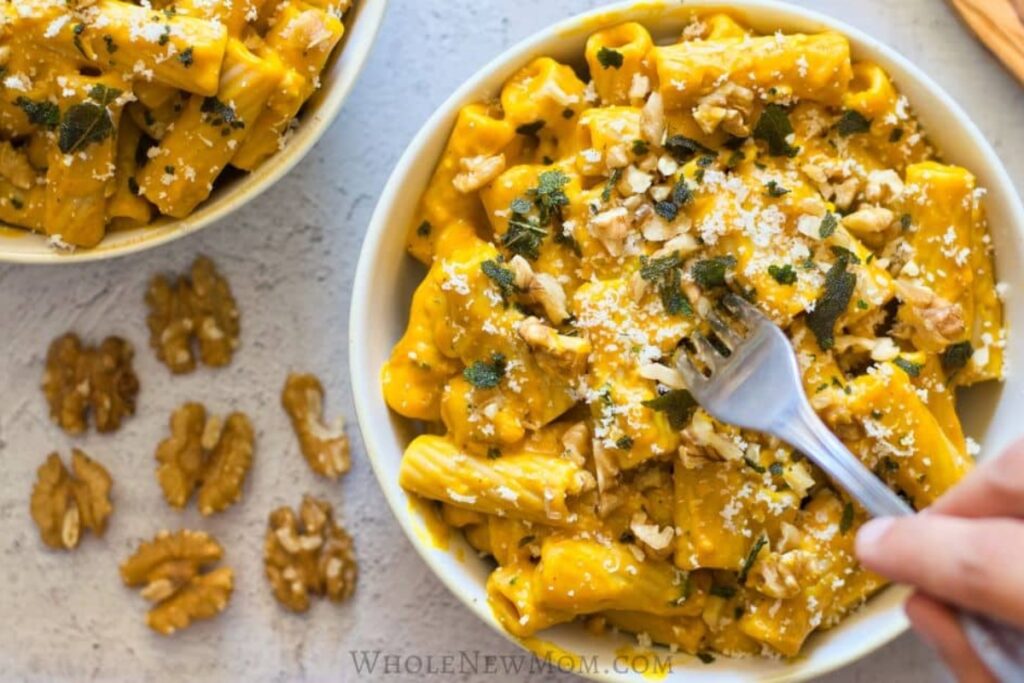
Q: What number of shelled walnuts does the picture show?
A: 7